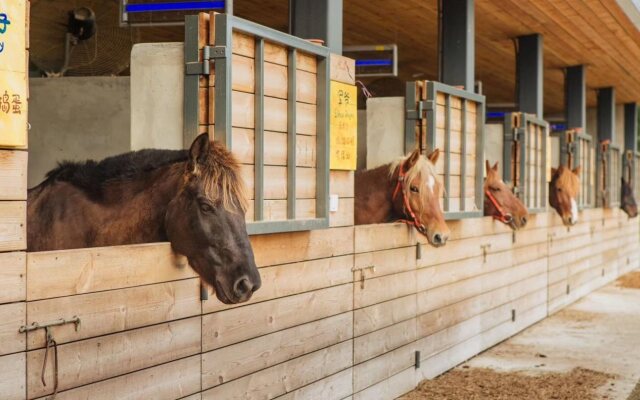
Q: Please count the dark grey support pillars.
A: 6